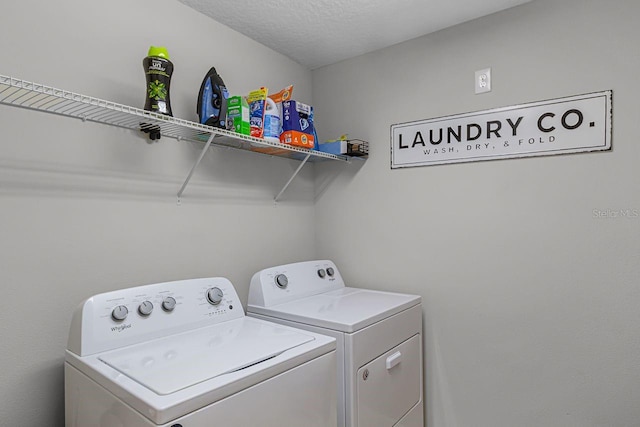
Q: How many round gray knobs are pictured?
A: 7